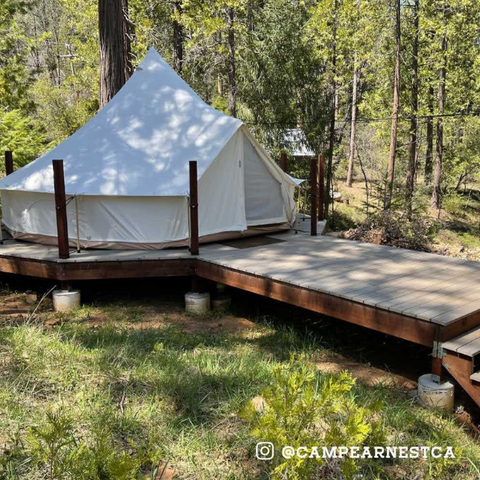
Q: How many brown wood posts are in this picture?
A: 6